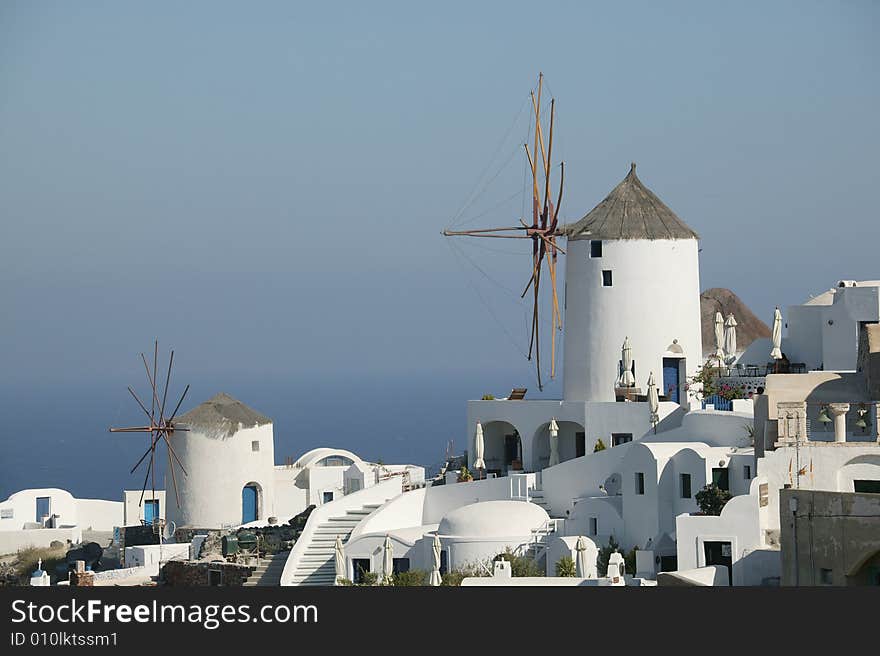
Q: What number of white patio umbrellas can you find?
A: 11